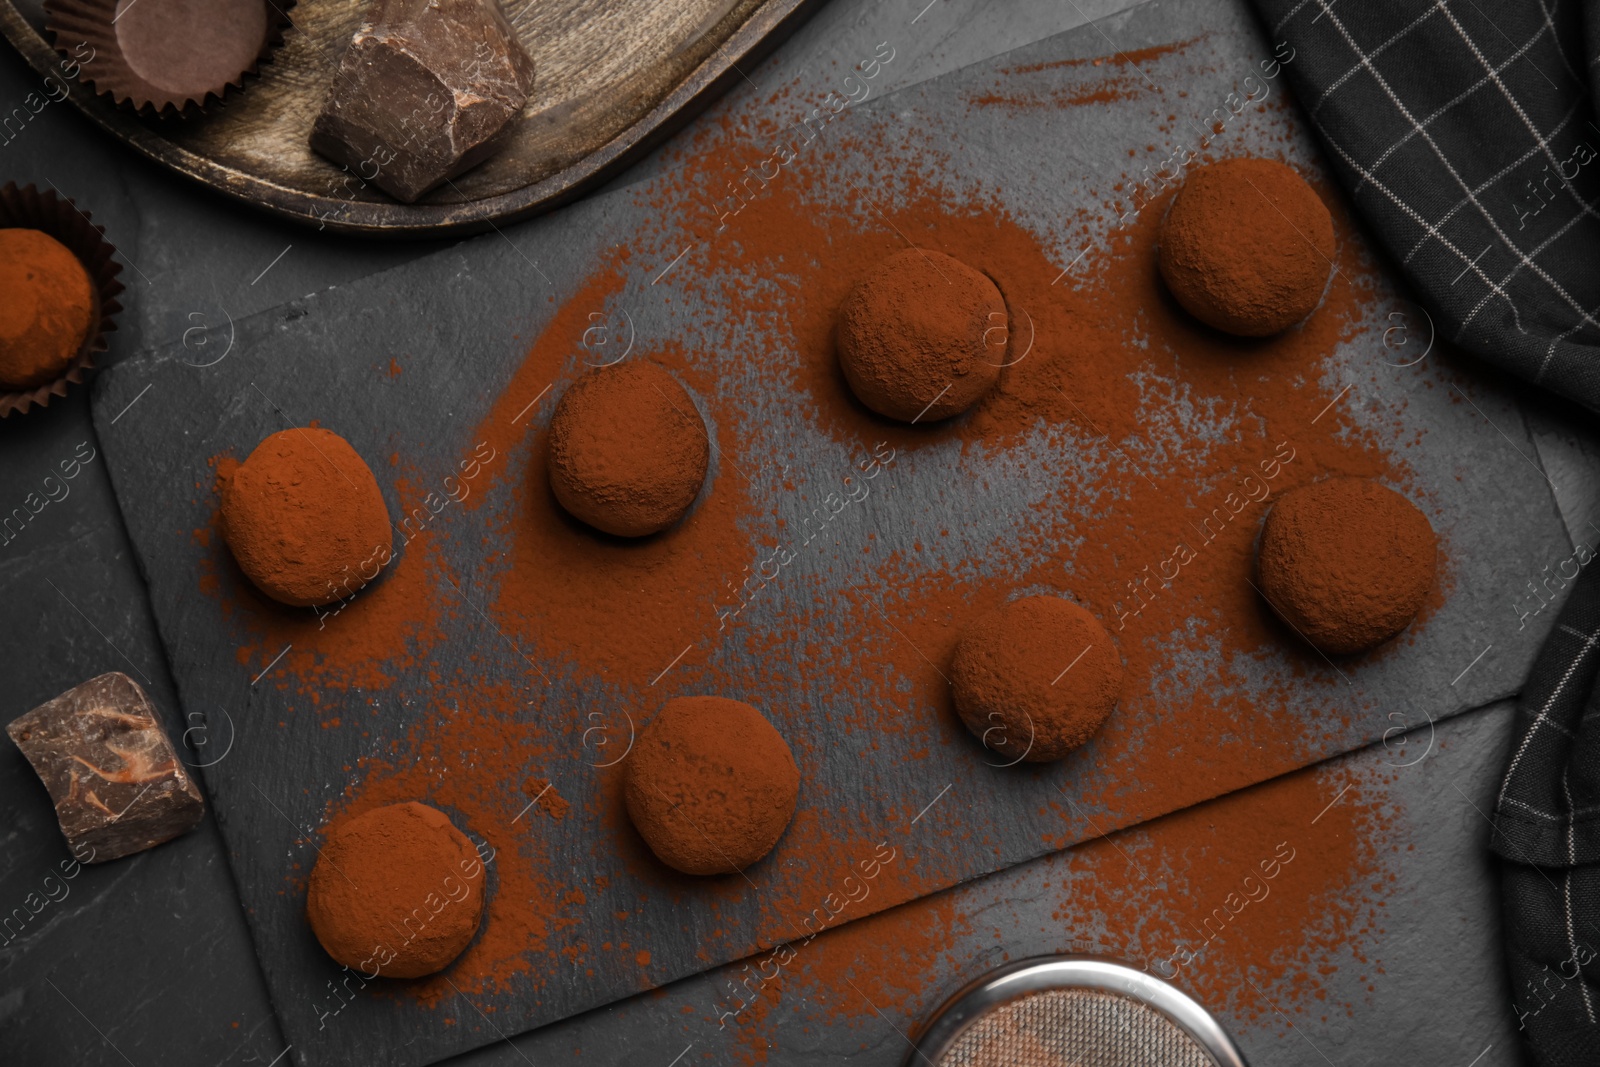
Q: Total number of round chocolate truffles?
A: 9